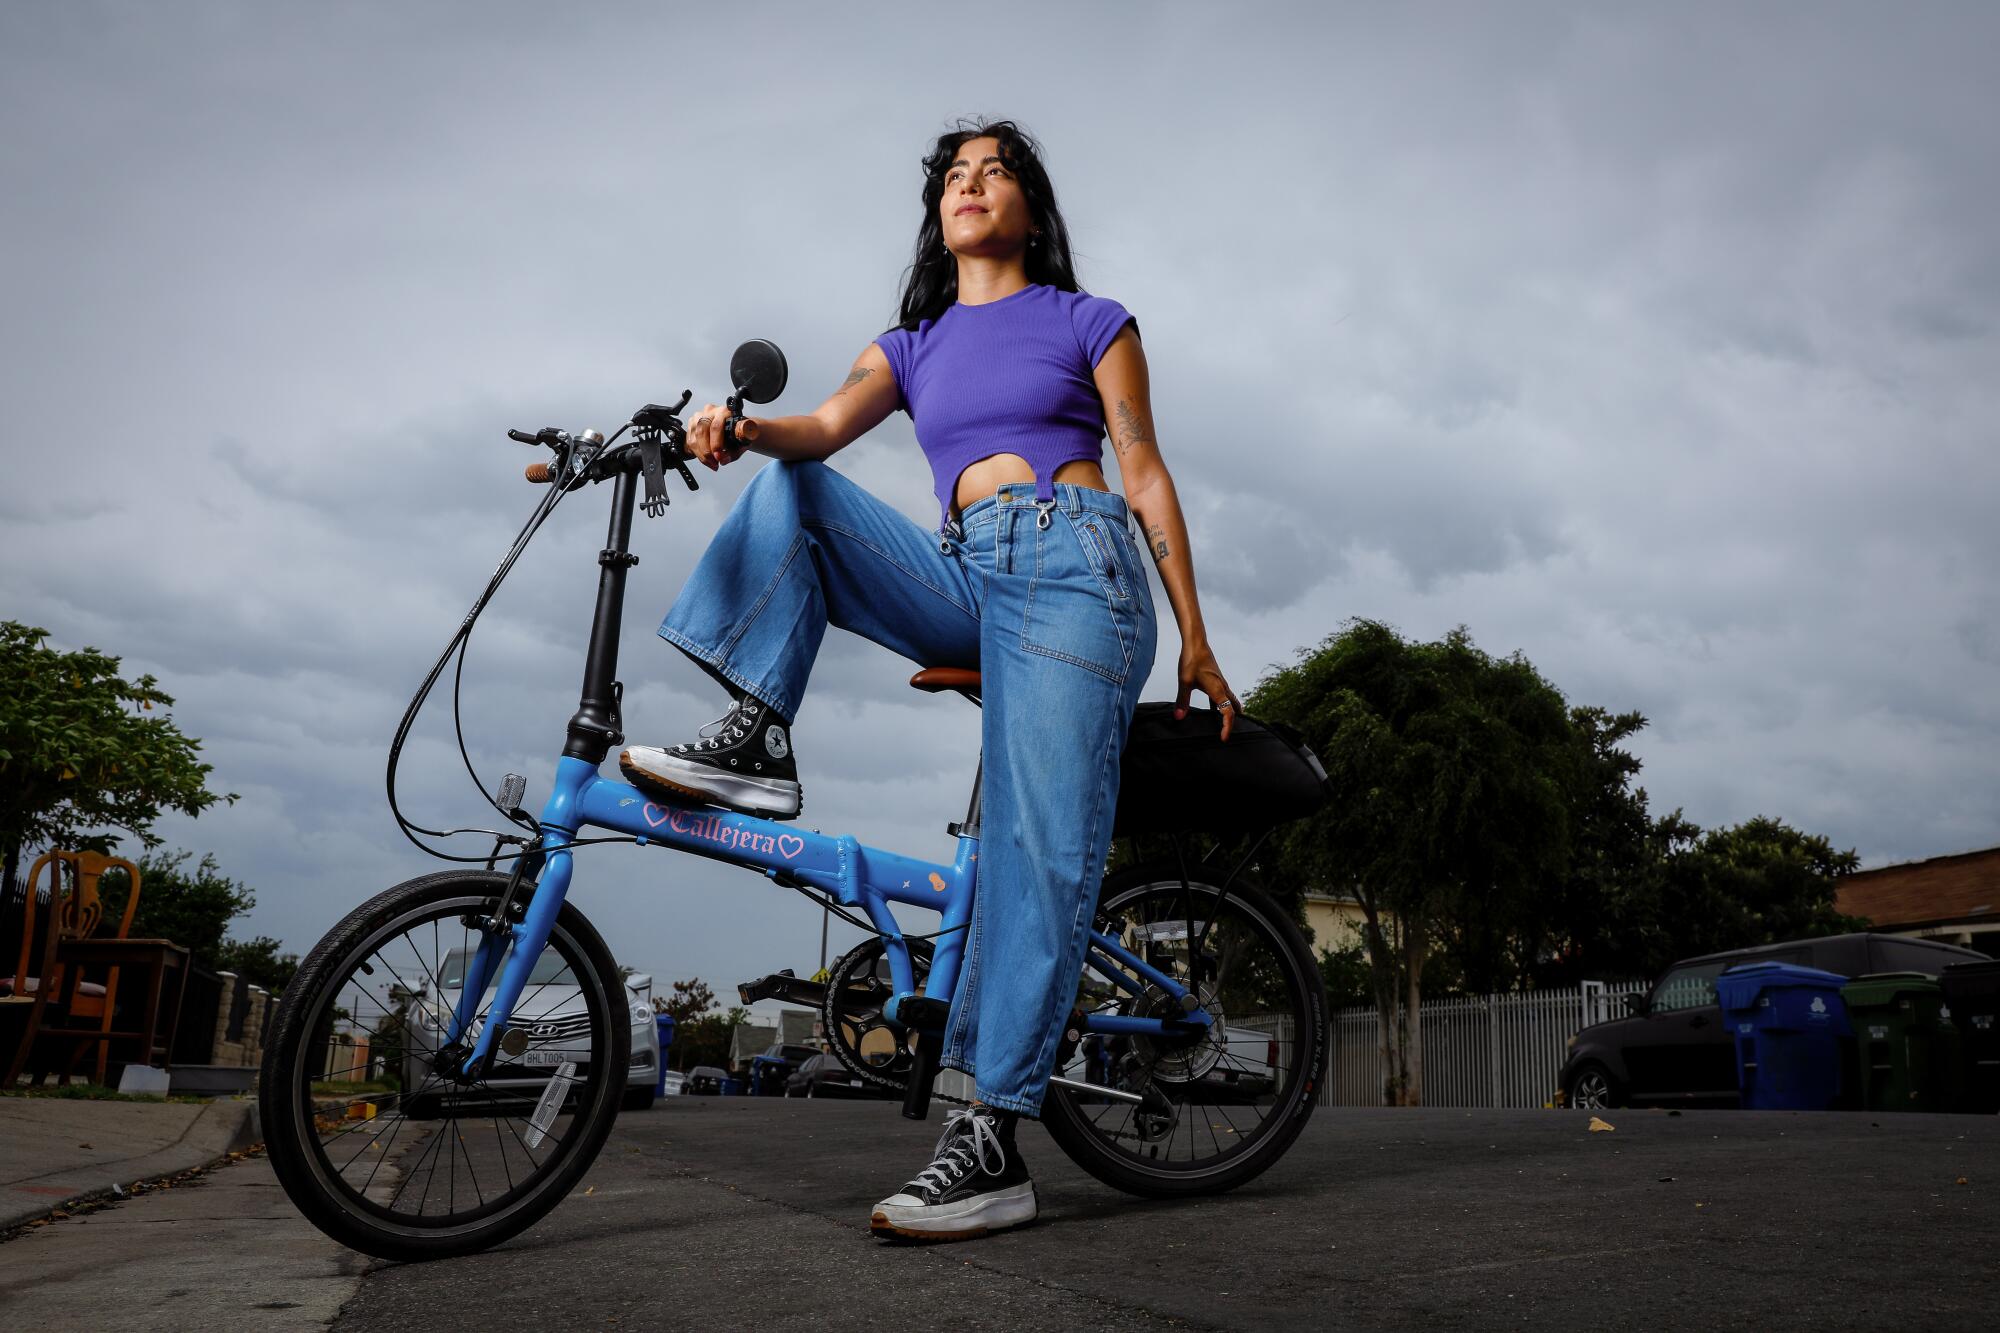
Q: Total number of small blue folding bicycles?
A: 1